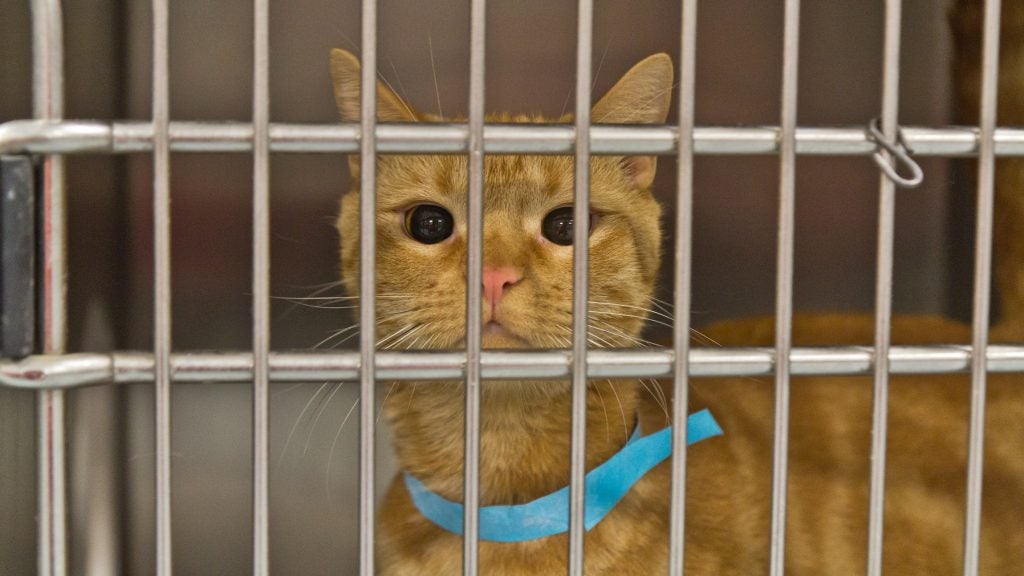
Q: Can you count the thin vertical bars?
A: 9